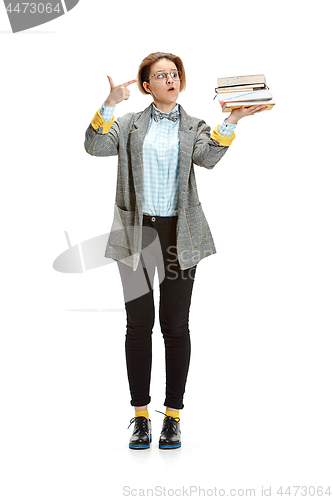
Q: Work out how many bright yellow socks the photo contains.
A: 2